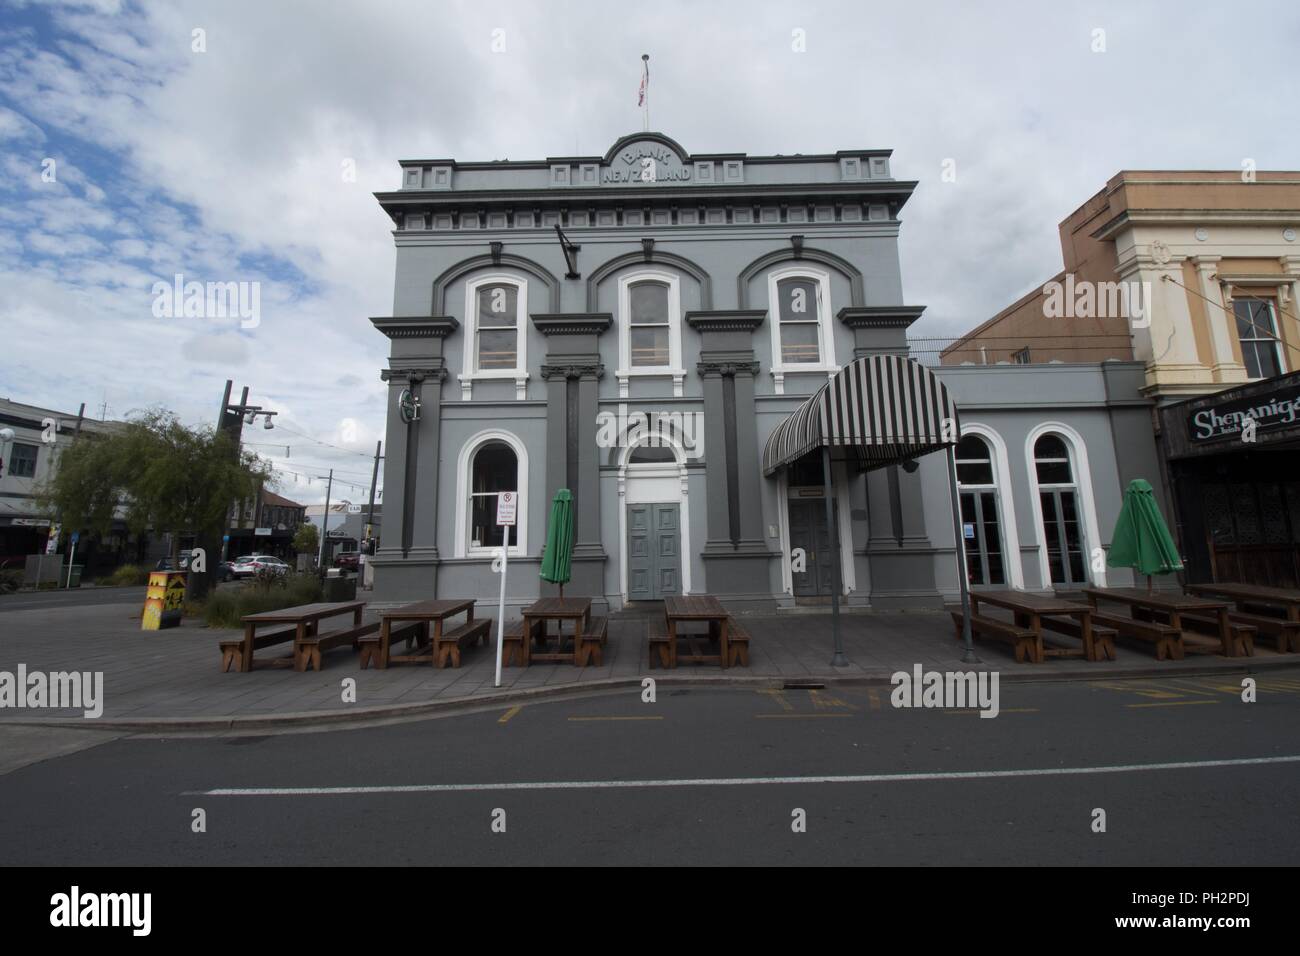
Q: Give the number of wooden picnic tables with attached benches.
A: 7